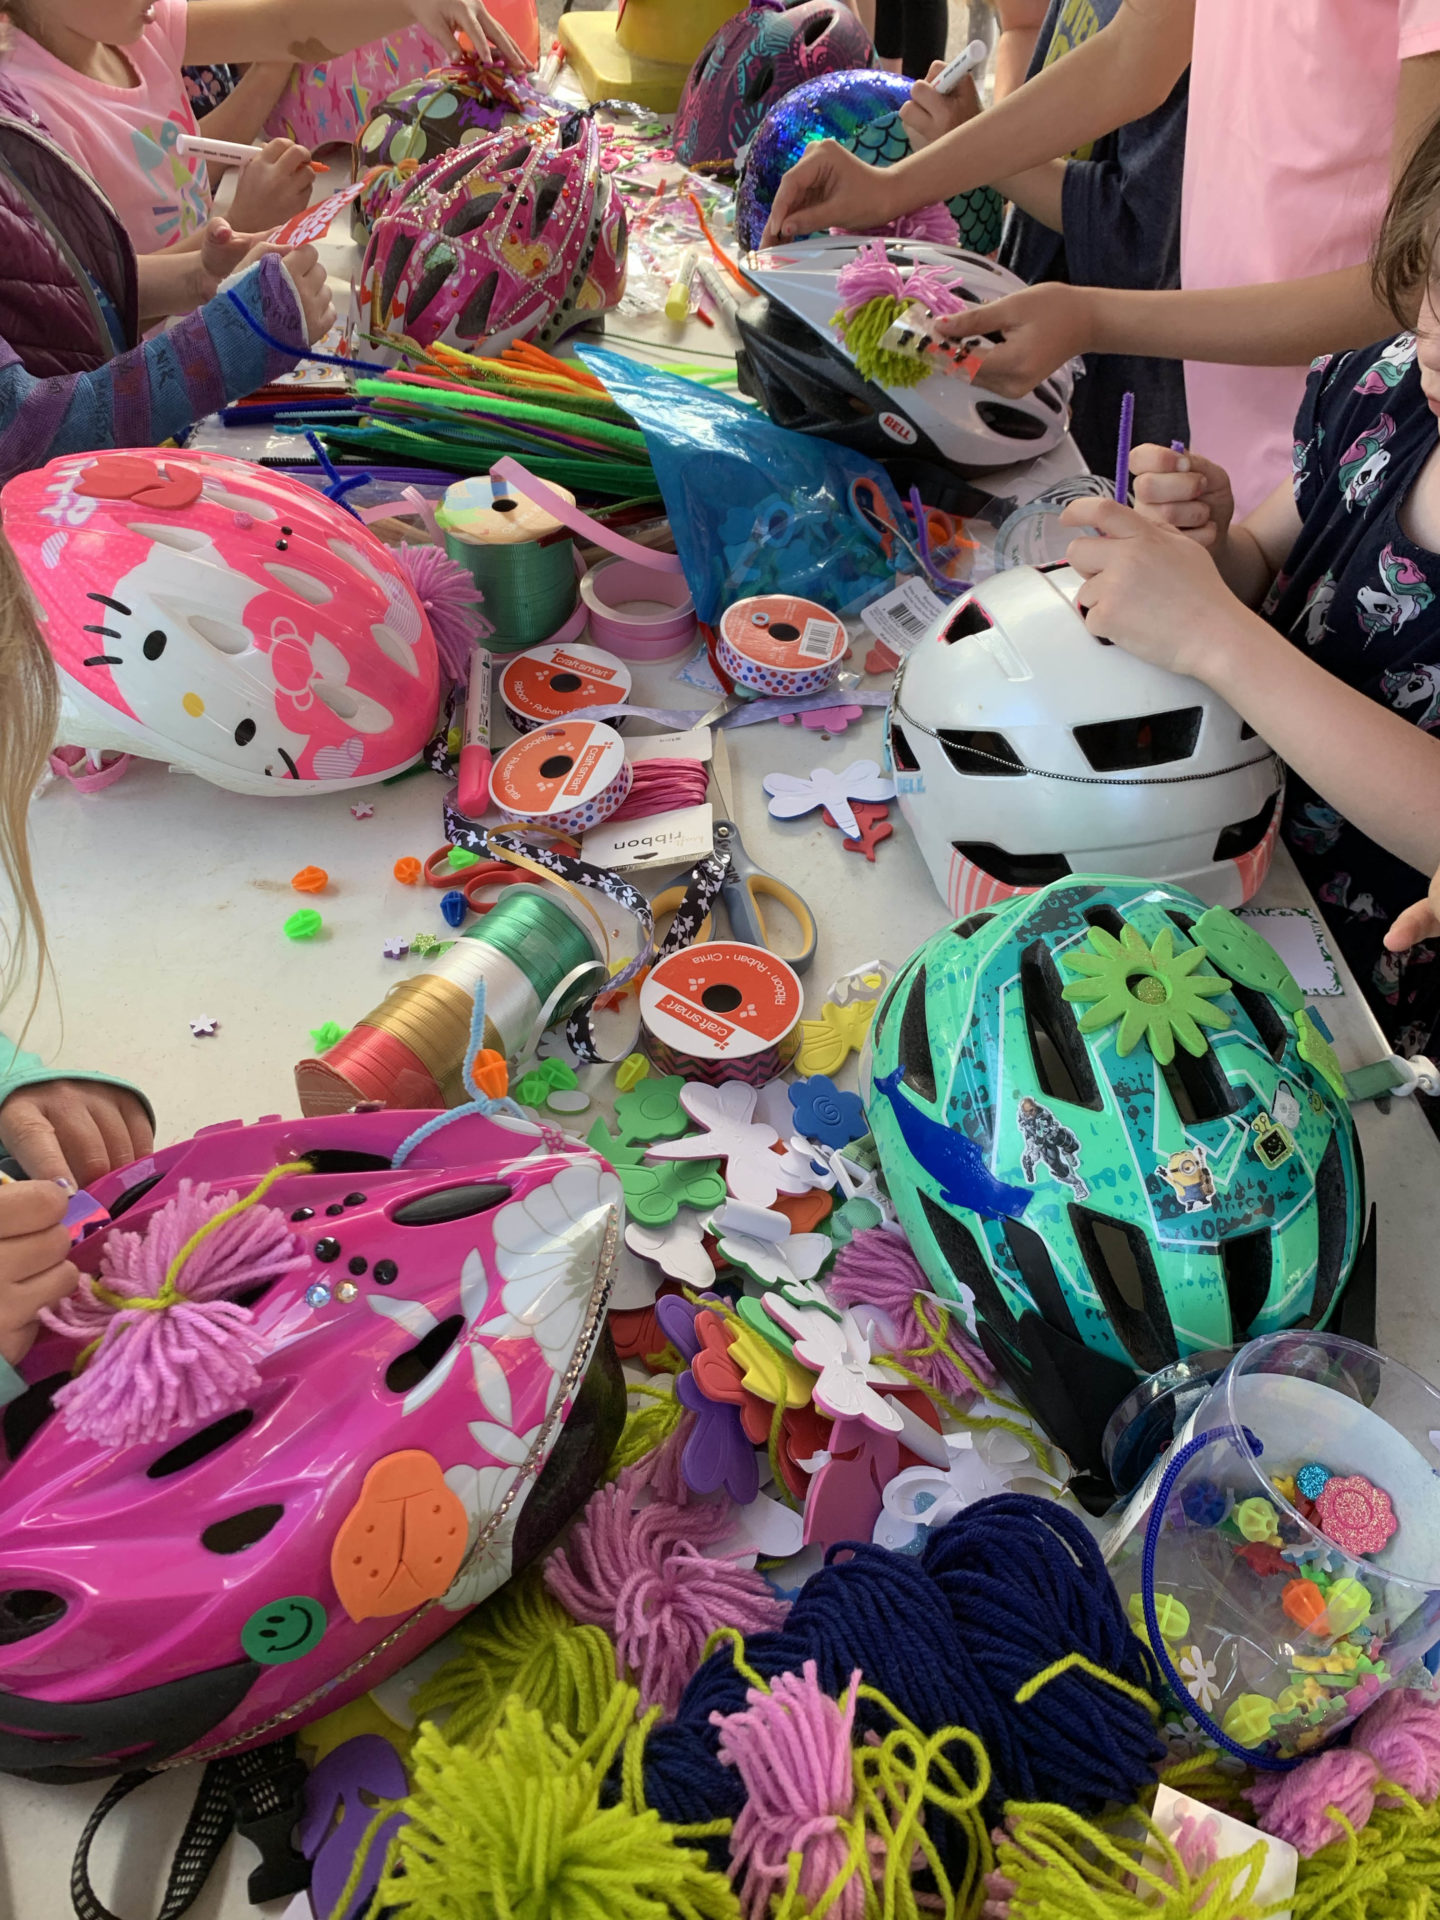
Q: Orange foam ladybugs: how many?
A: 1